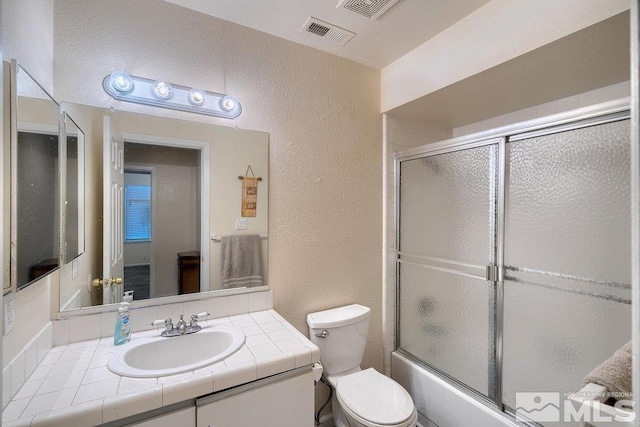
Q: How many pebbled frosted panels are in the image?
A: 2